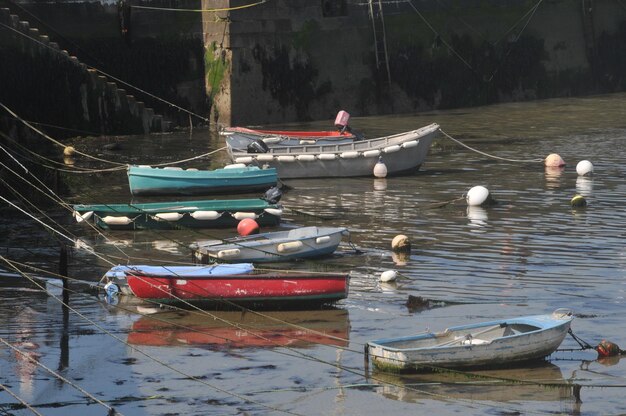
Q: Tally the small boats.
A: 8